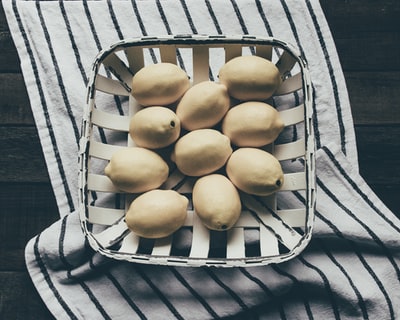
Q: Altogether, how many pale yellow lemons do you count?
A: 10